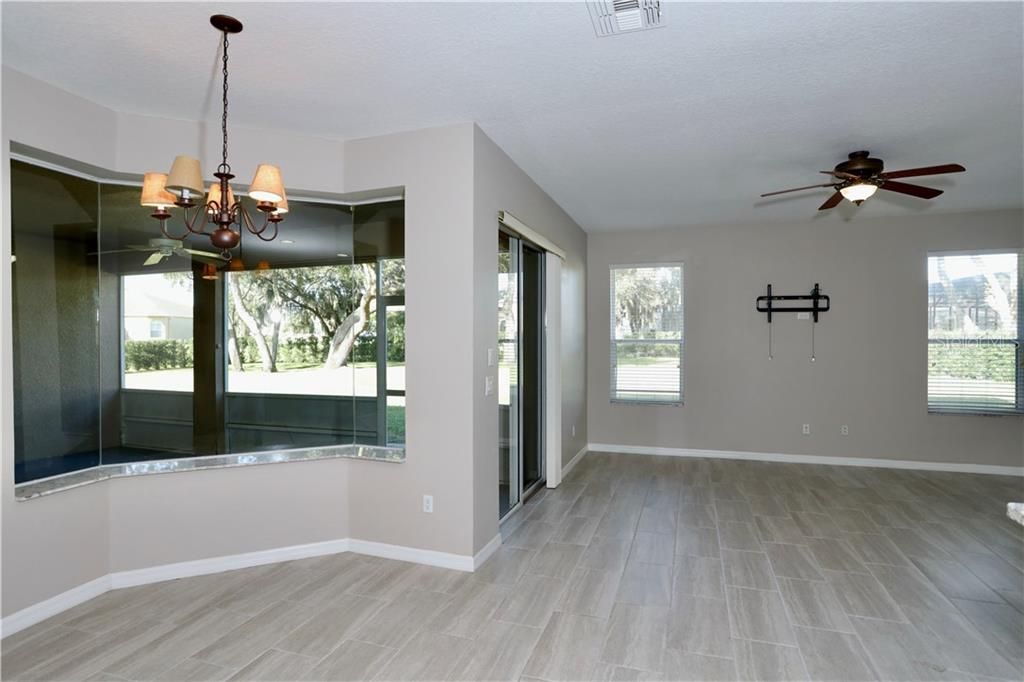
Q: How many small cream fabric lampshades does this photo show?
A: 5